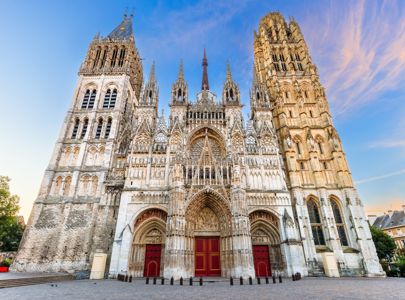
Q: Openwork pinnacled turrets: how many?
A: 4